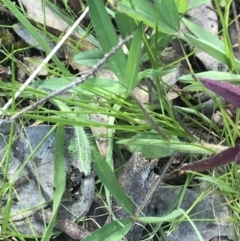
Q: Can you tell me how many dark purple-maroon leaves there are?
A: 2